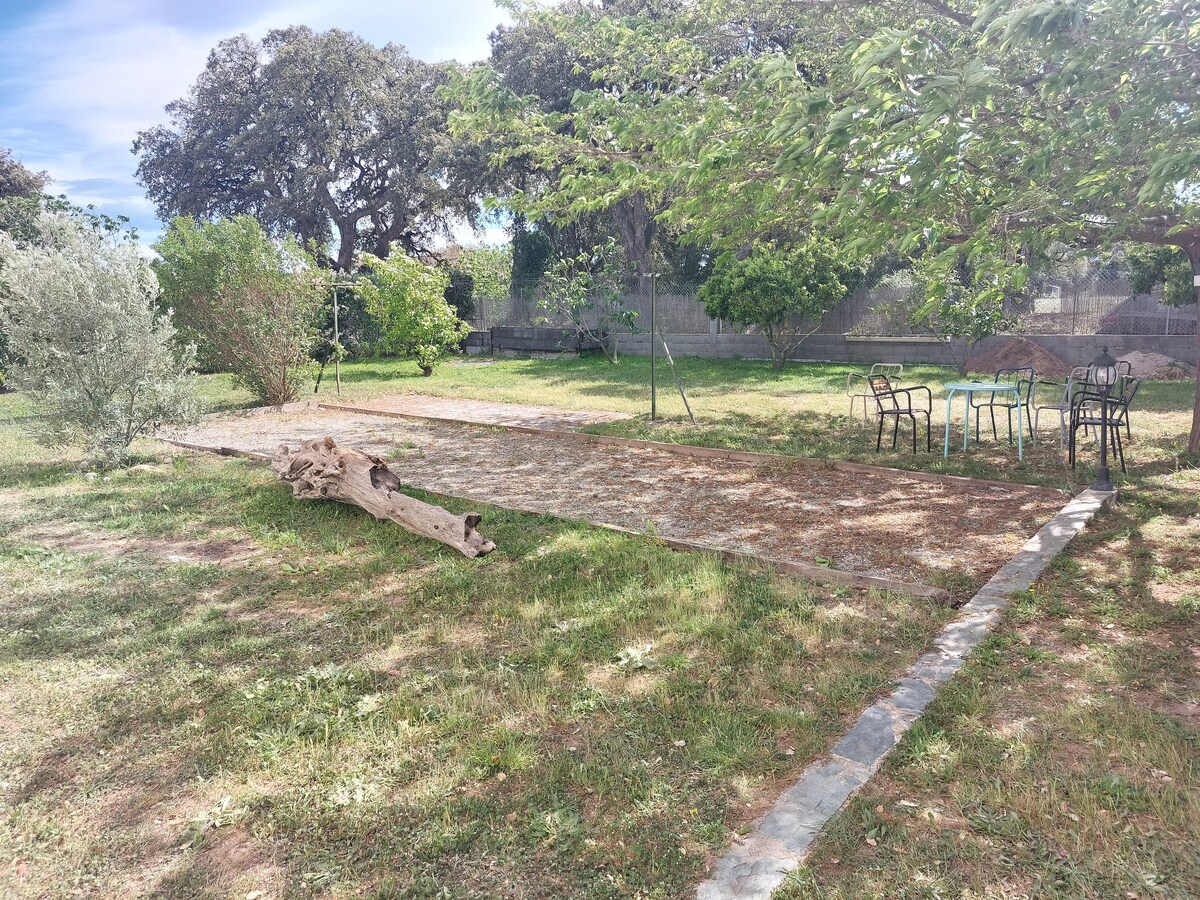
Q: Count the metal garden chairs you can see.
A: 6